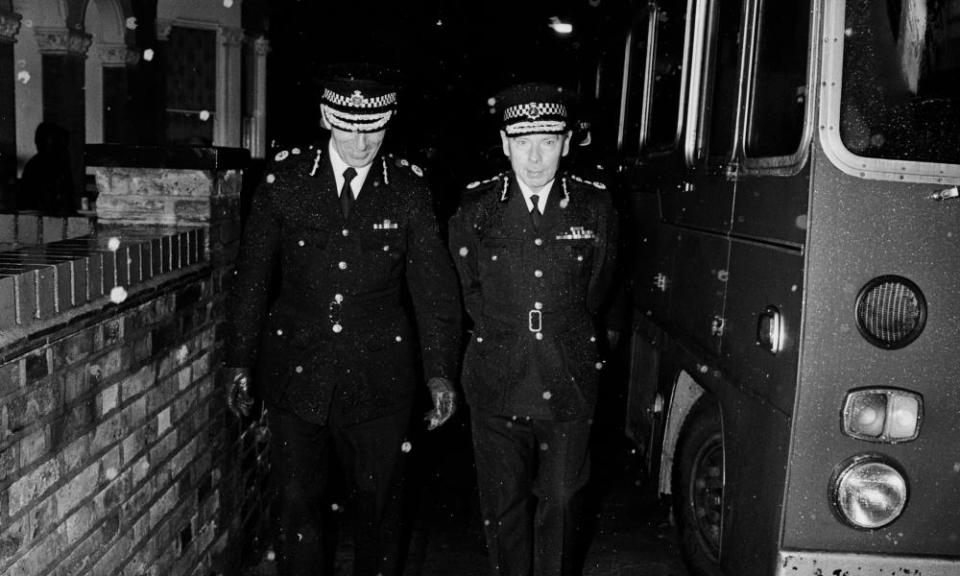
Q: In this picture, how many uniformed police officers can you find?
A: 2